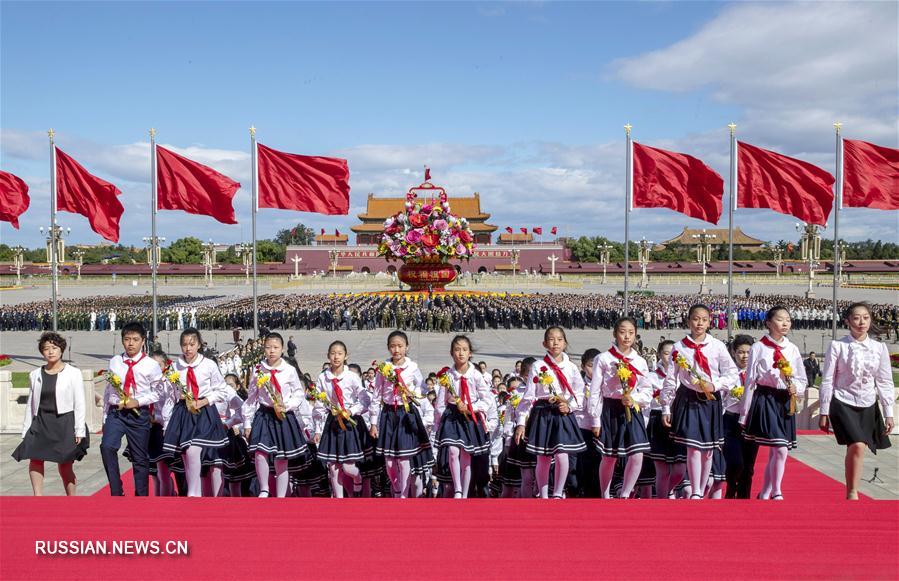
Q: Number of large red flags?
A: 7